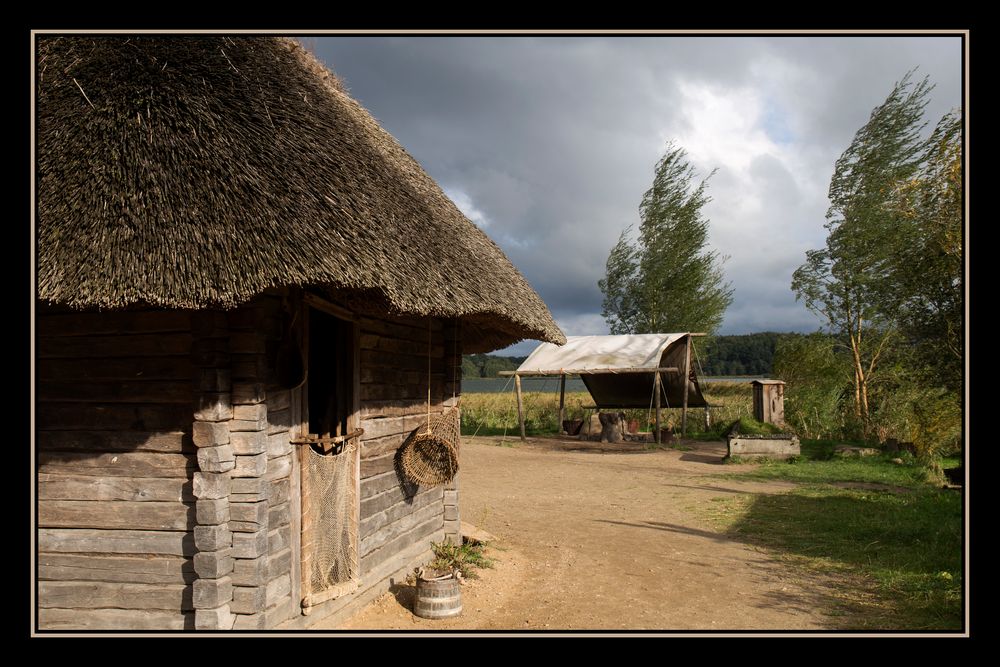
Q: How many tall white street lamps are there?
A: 0